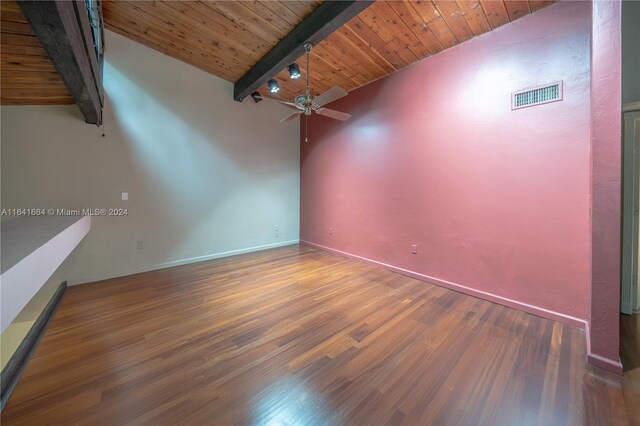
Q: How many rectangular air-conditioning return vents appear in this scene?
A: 1